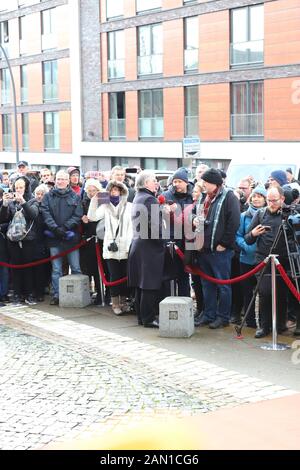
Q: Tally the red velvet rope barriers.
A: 4